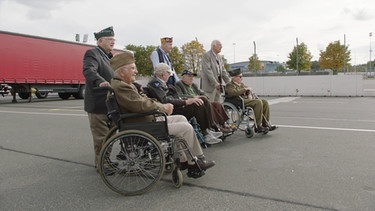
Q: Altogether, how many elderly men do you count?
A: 7